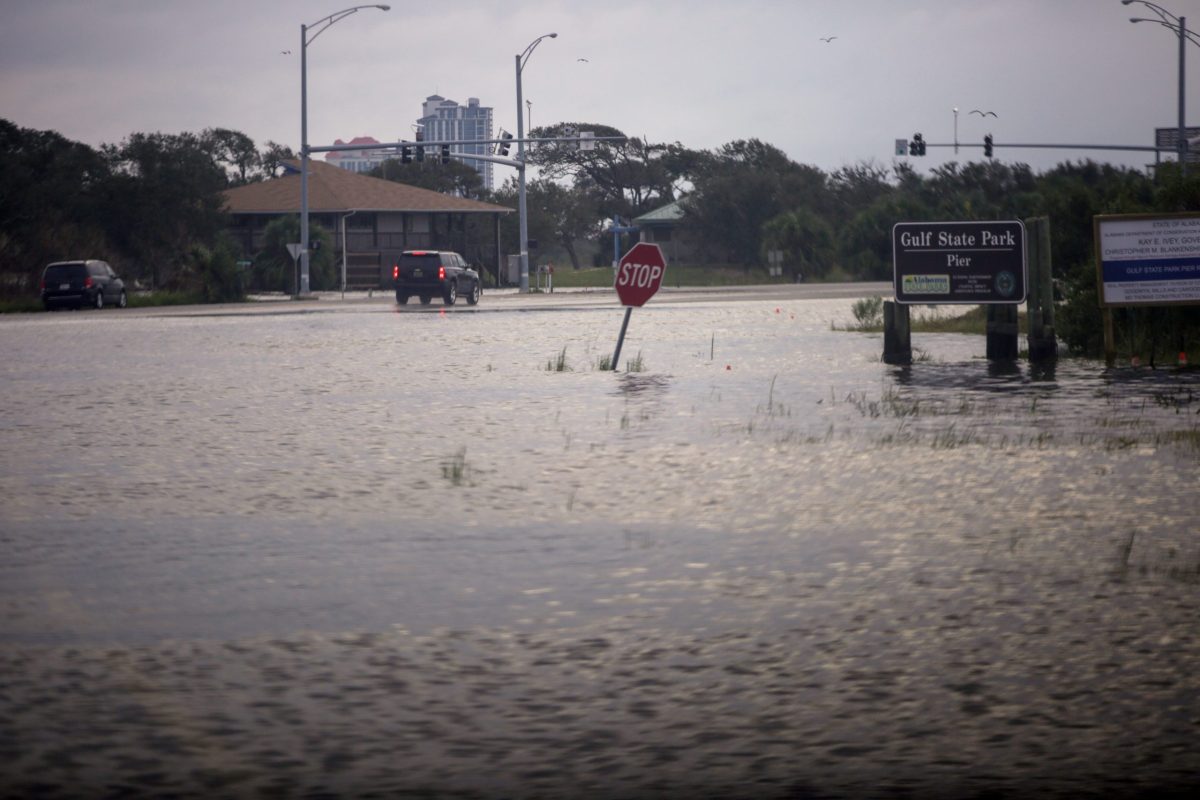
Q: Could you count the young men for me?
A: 0